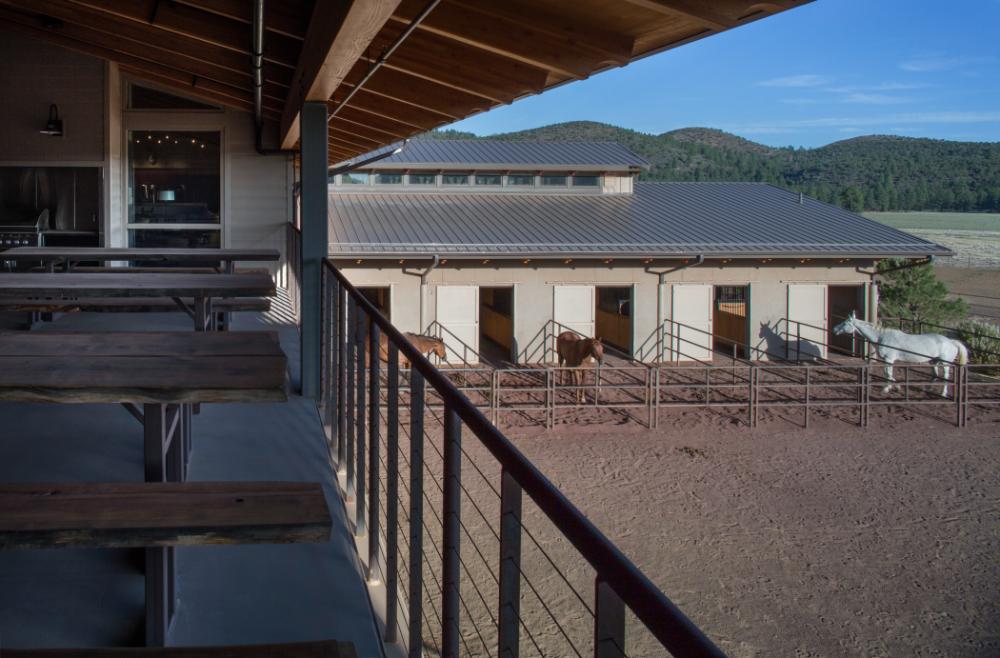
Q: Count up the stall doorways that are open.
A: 5